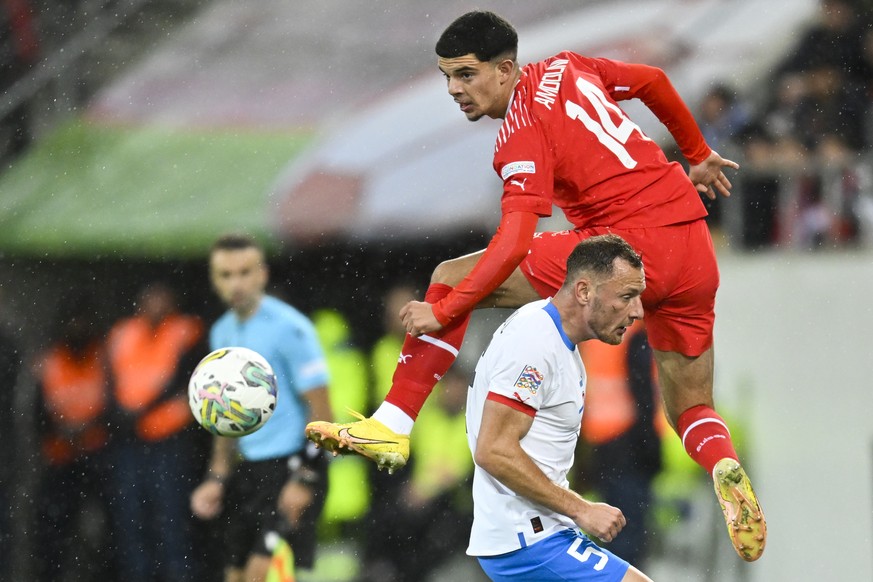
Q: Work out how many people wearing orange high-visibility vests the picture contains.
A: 3